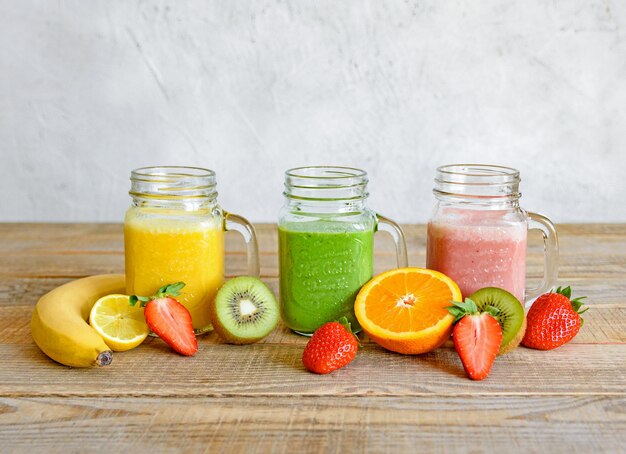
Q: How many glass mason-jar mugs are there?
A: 3